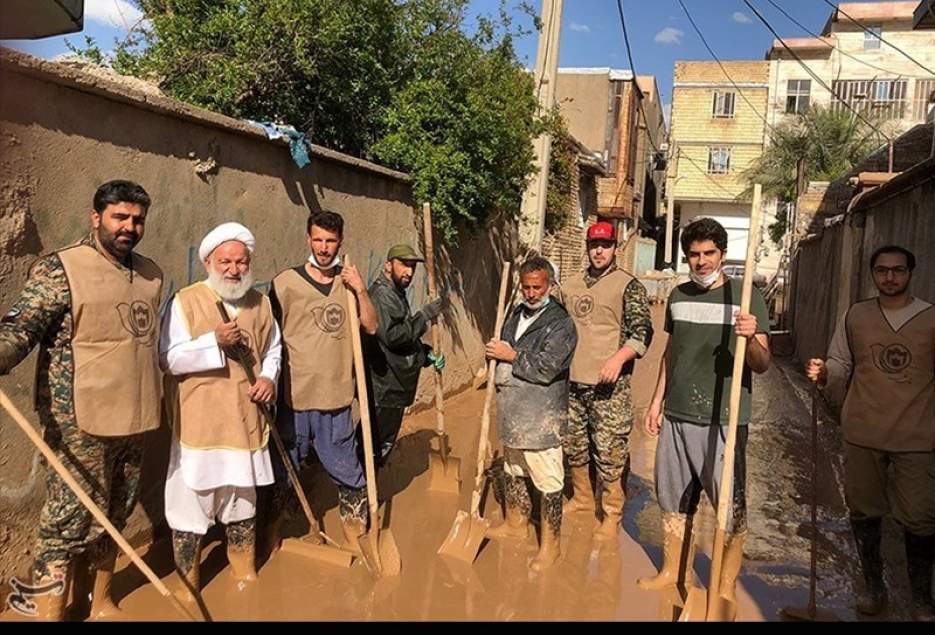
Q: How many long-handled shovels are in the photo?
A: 7